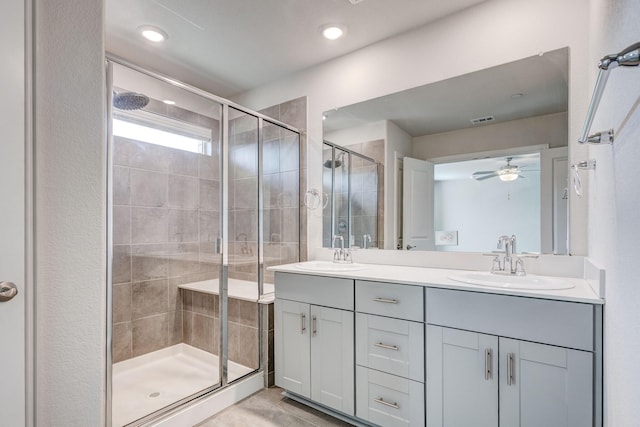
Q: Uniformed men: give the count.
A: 0